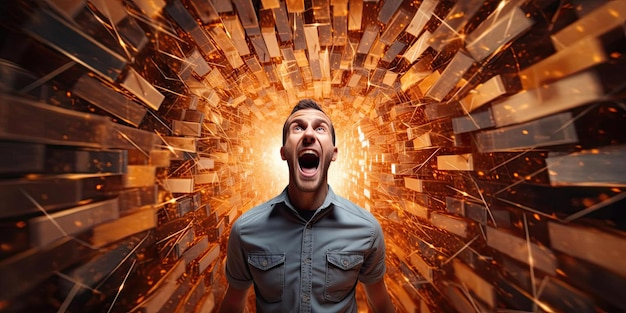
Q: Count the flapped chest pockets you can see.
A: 2